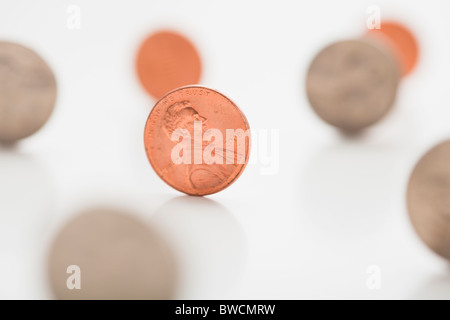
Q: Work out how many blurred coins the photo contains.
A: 6